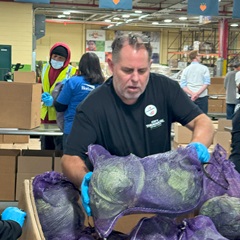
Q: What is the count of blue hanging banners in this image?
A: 4